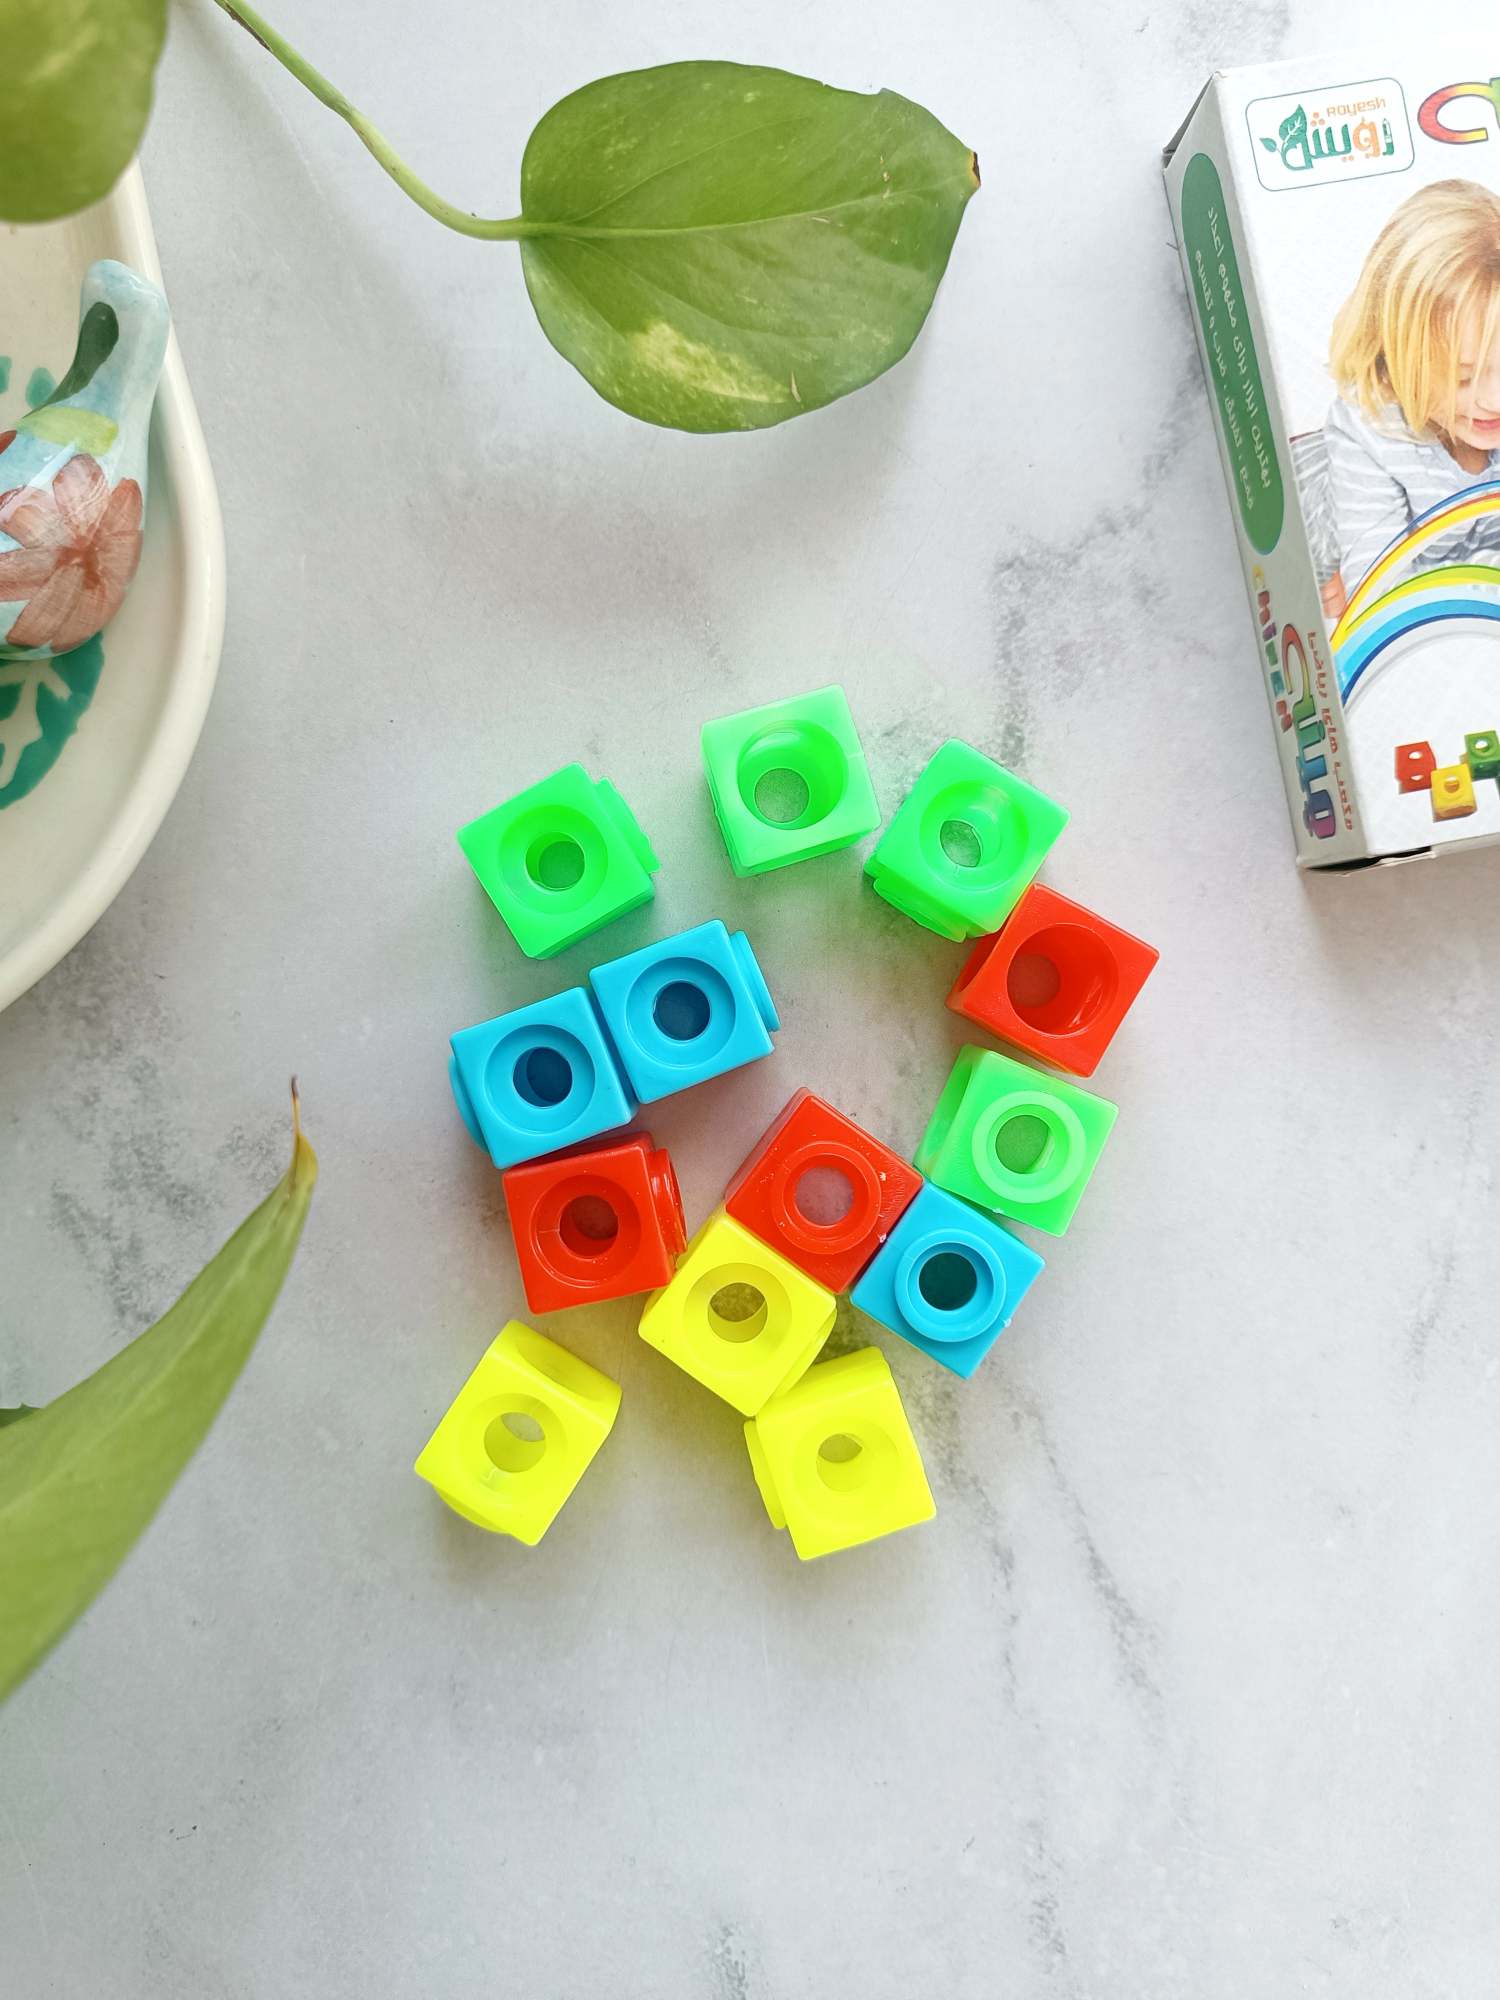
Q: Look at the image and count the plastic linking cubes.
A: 13